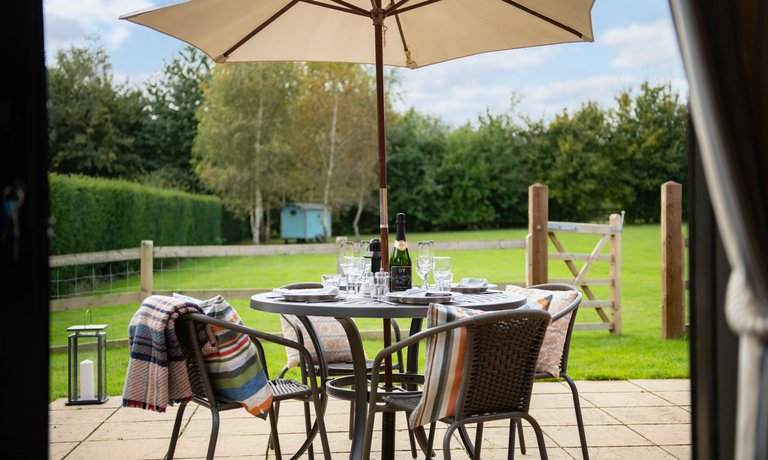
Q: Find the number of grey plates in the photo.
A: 3